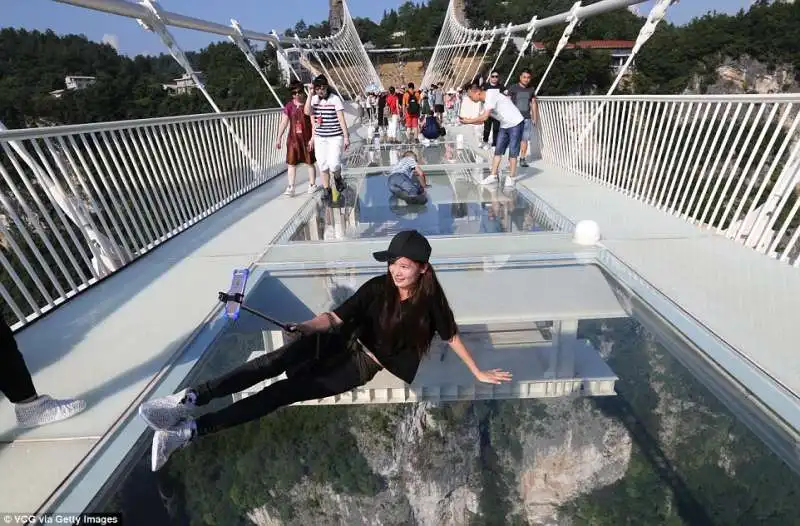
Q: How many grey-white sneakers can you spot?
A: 3